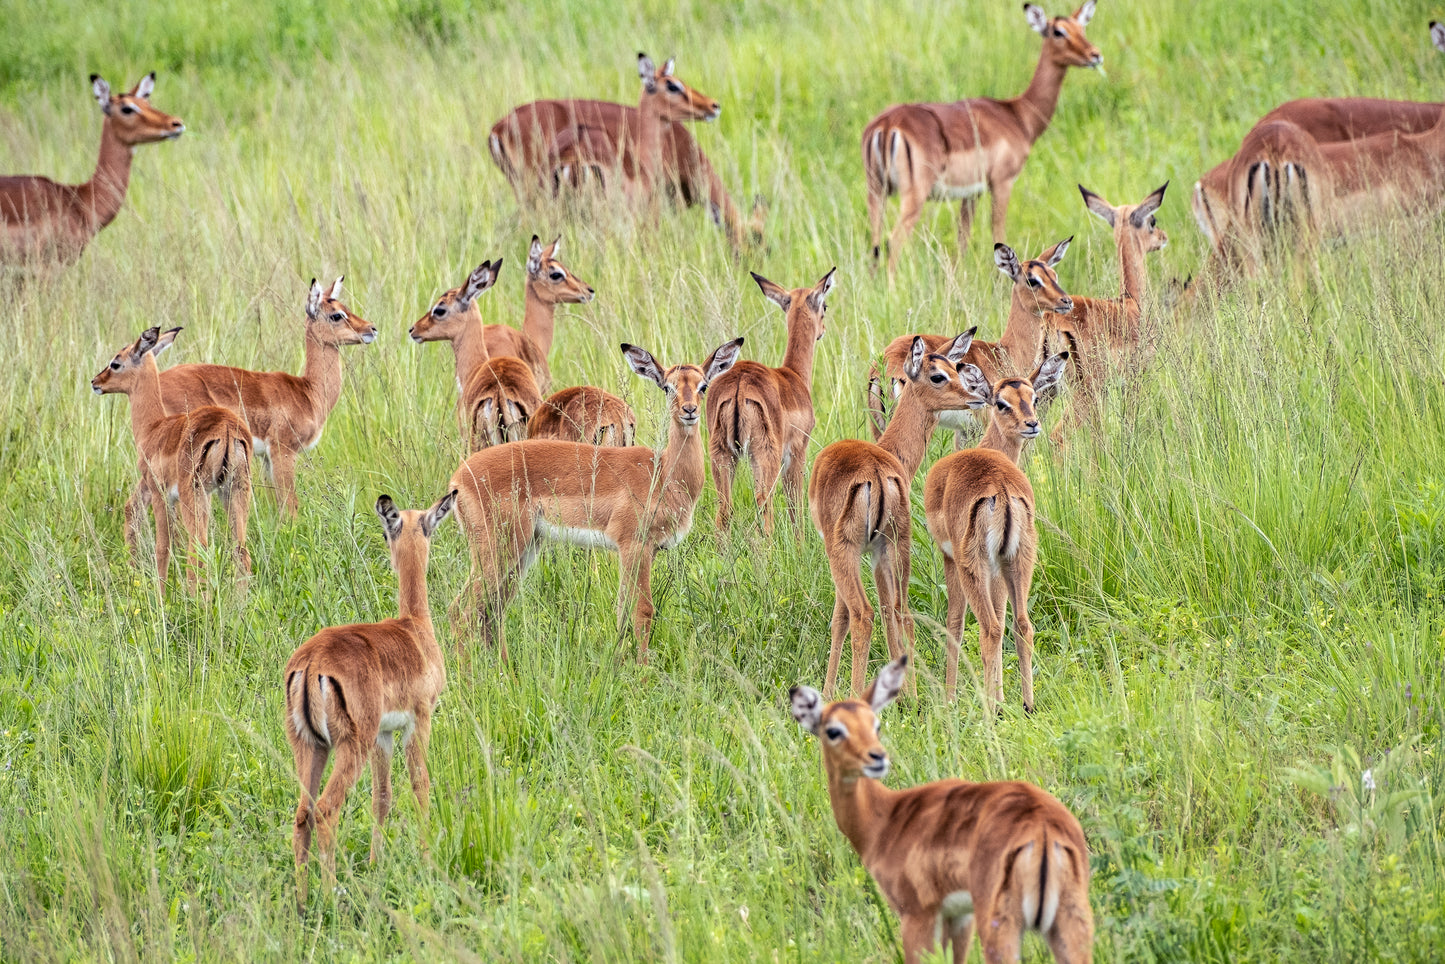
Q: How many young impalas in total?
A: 13